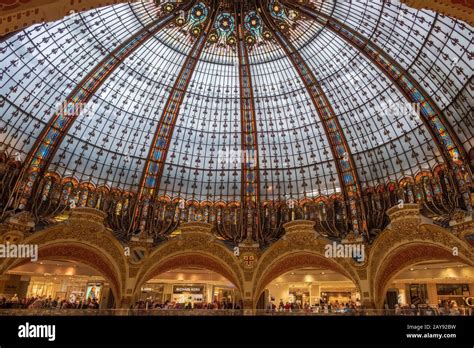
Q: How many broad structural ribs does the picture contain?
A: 5